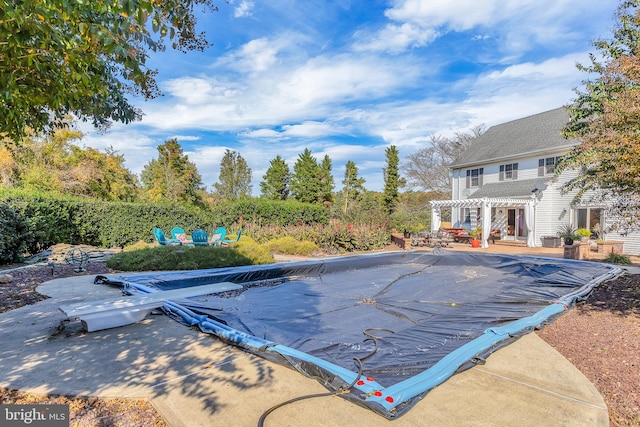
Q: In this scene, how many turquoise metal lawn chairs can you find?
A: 5